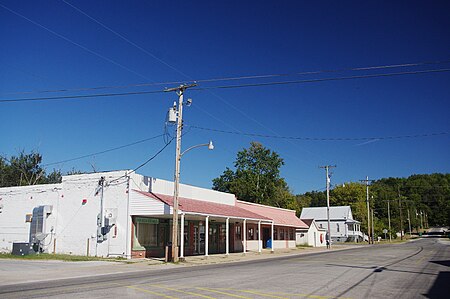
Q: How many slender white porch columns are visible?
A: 6